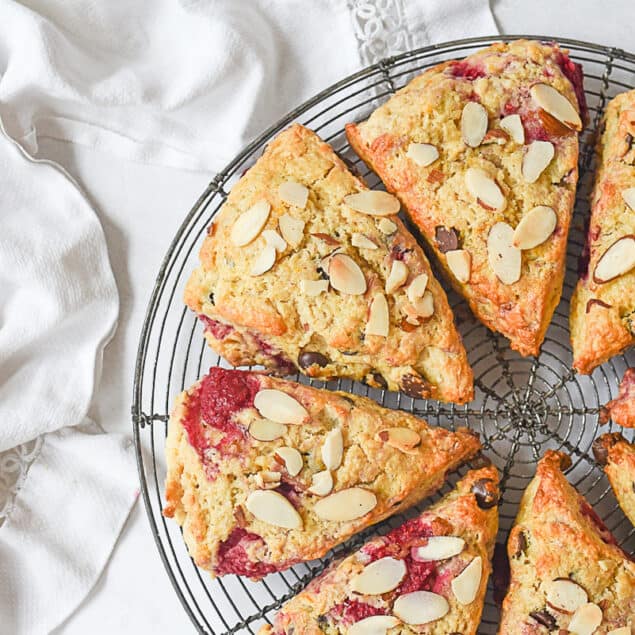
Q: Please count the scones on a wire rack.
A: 8